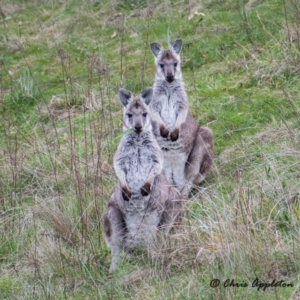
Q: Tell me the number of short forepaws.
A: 4